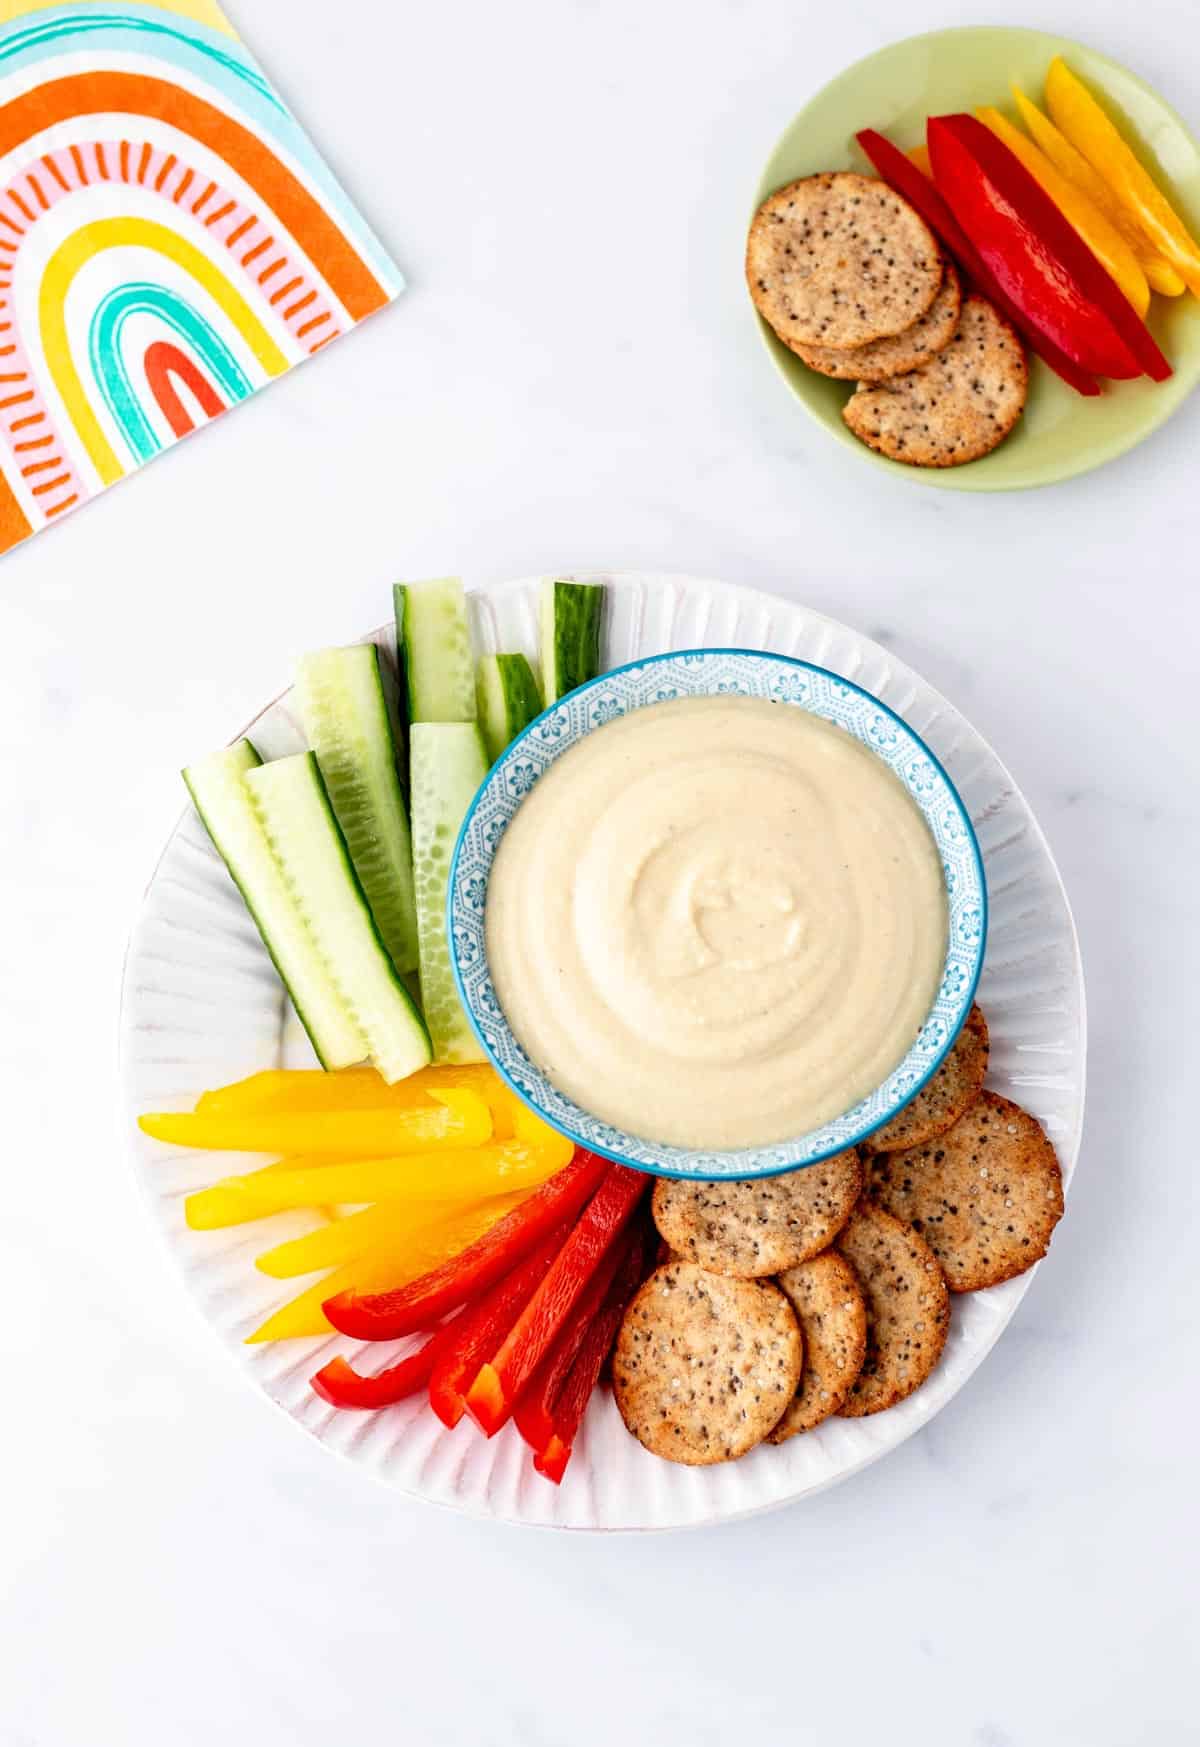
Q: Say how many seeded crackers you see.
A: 9